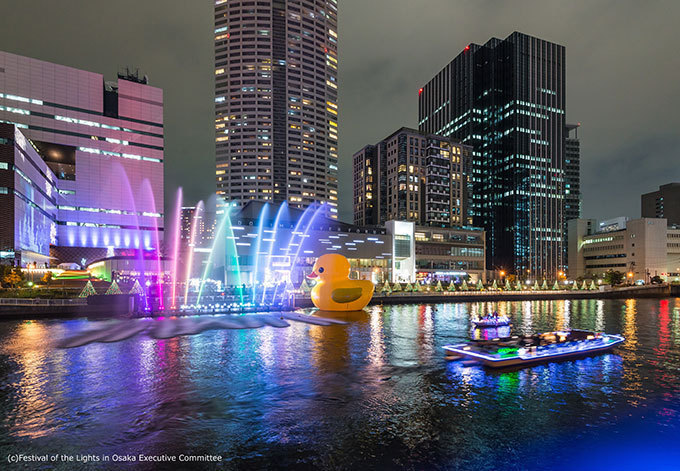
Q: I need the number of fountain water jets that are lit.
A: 10